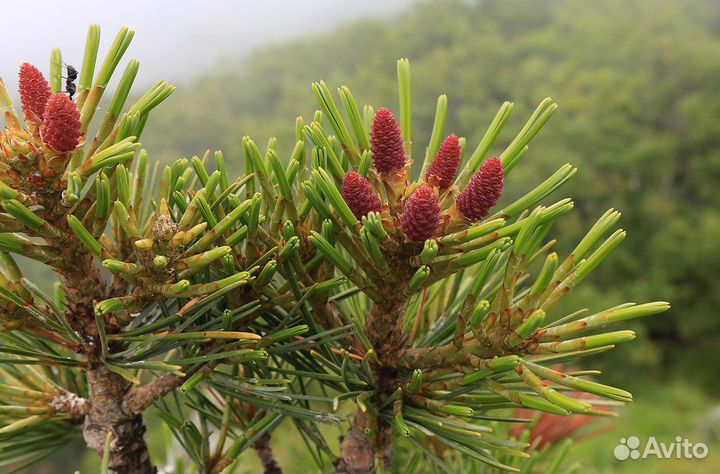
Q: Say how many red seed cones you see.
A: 7